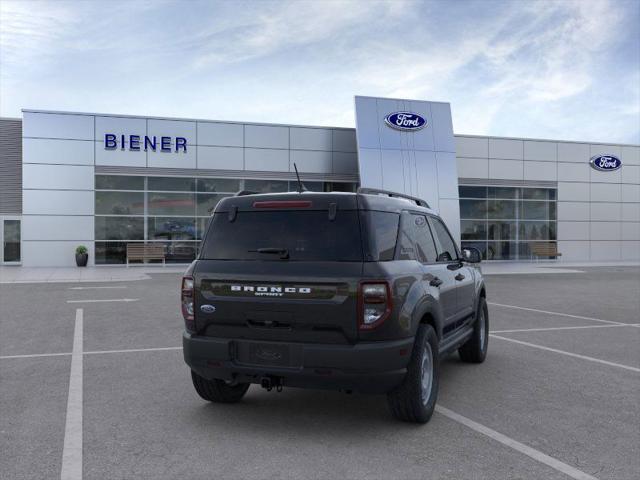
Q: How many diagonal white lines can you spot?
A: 3